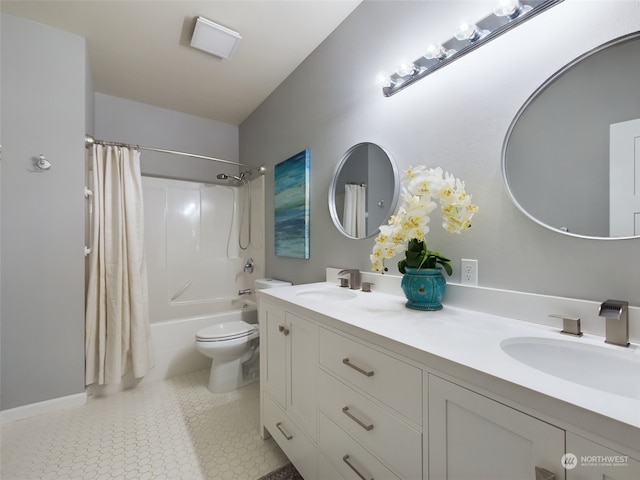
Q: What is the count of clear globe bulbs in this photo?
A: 5